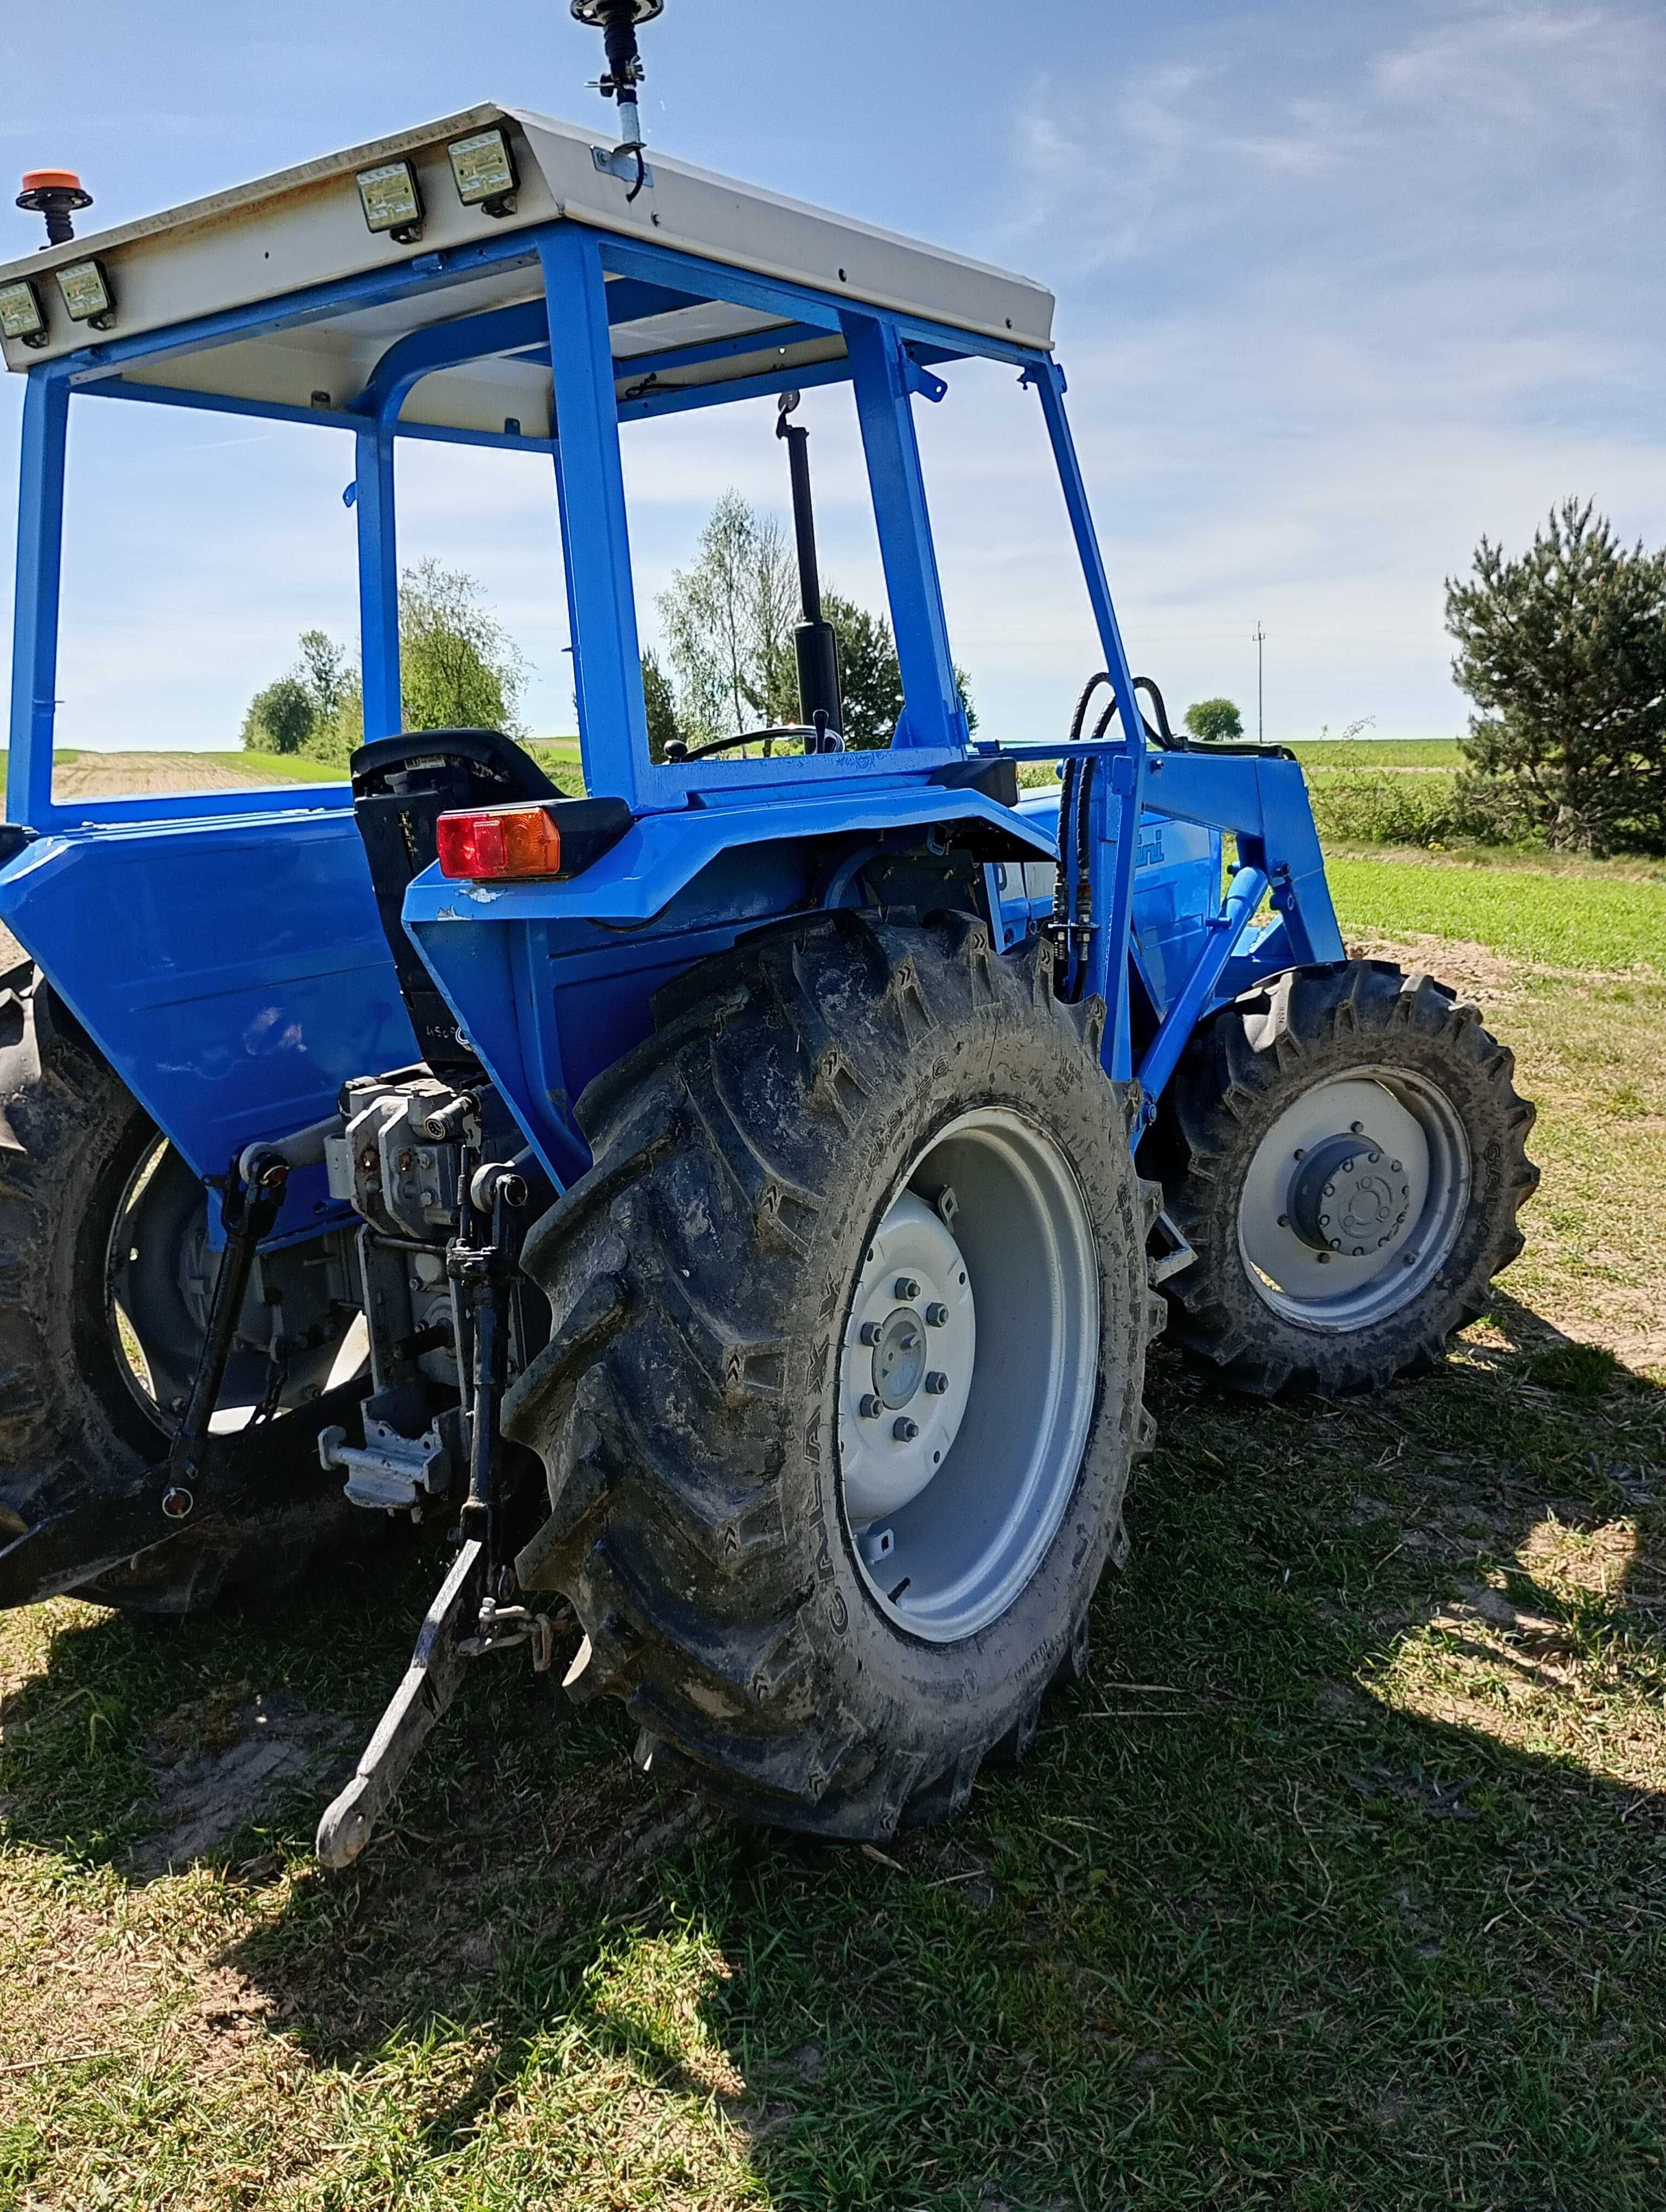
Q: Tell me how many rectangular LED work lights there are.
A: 4